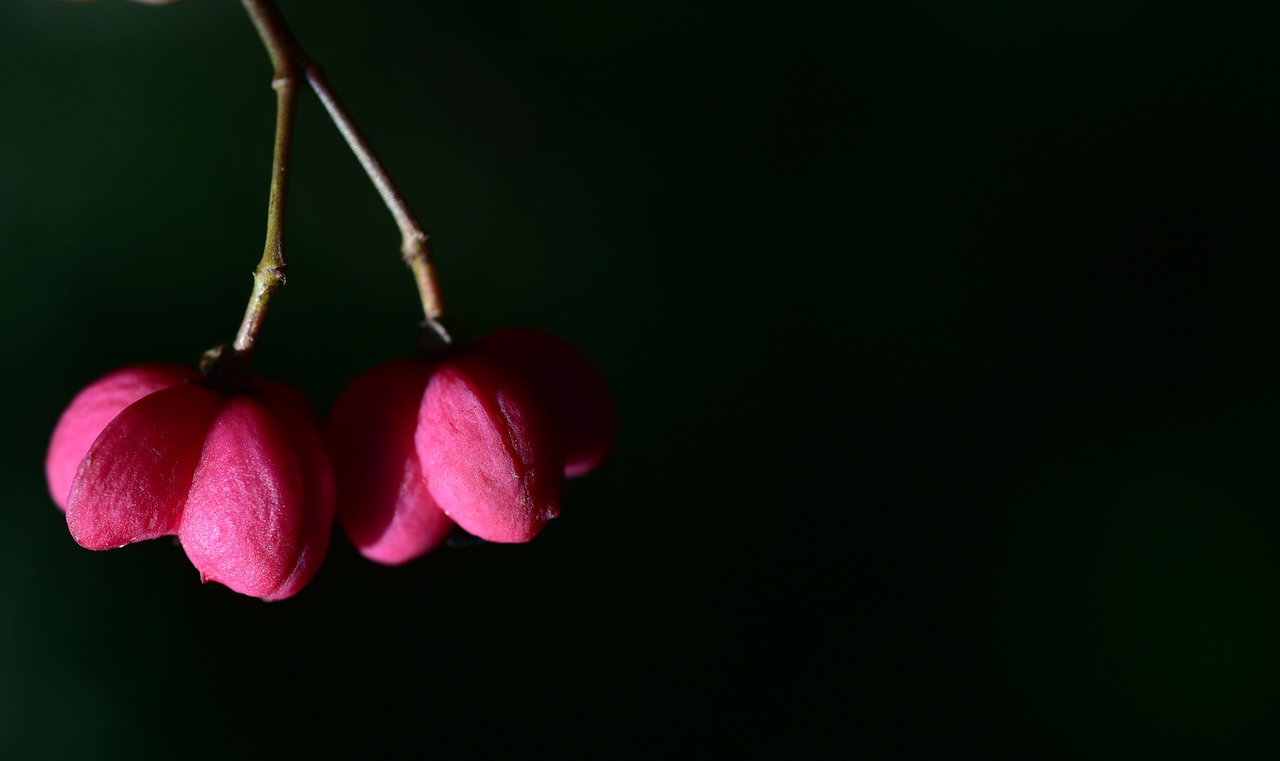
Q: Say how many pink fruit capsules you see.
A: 2